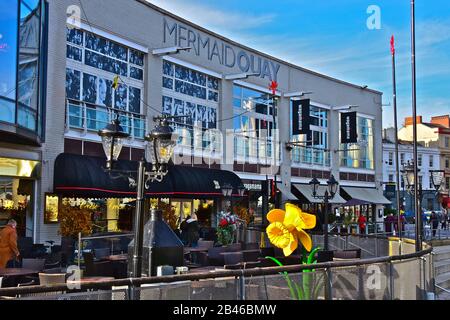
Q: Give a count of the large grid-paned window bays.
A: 5